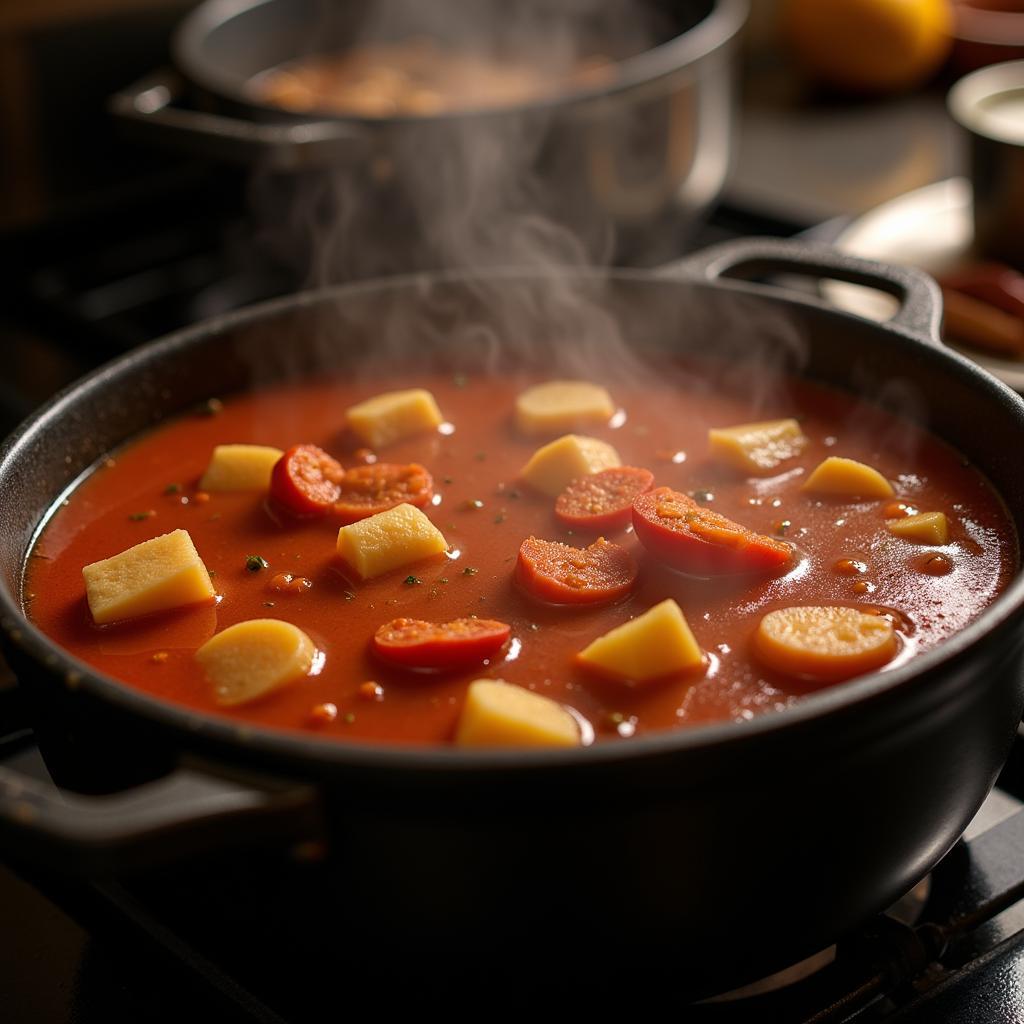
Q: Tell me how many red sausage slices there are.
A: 6